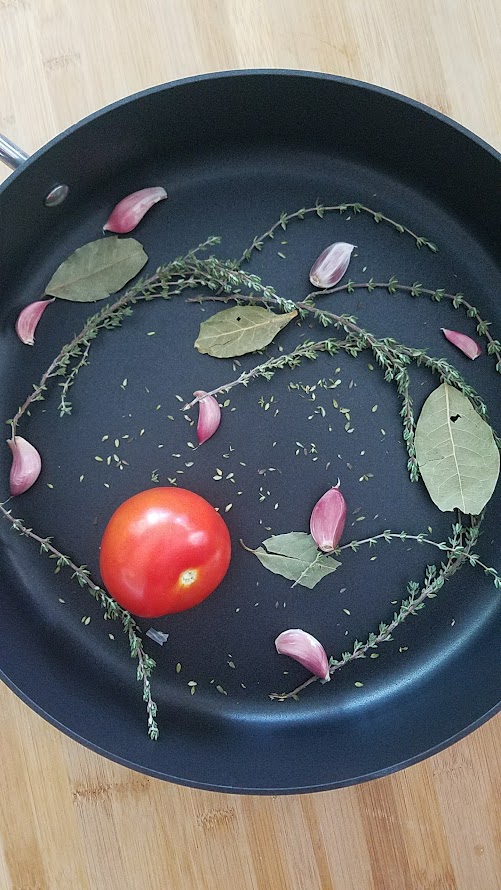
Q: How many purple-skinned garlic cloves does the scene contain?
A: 8